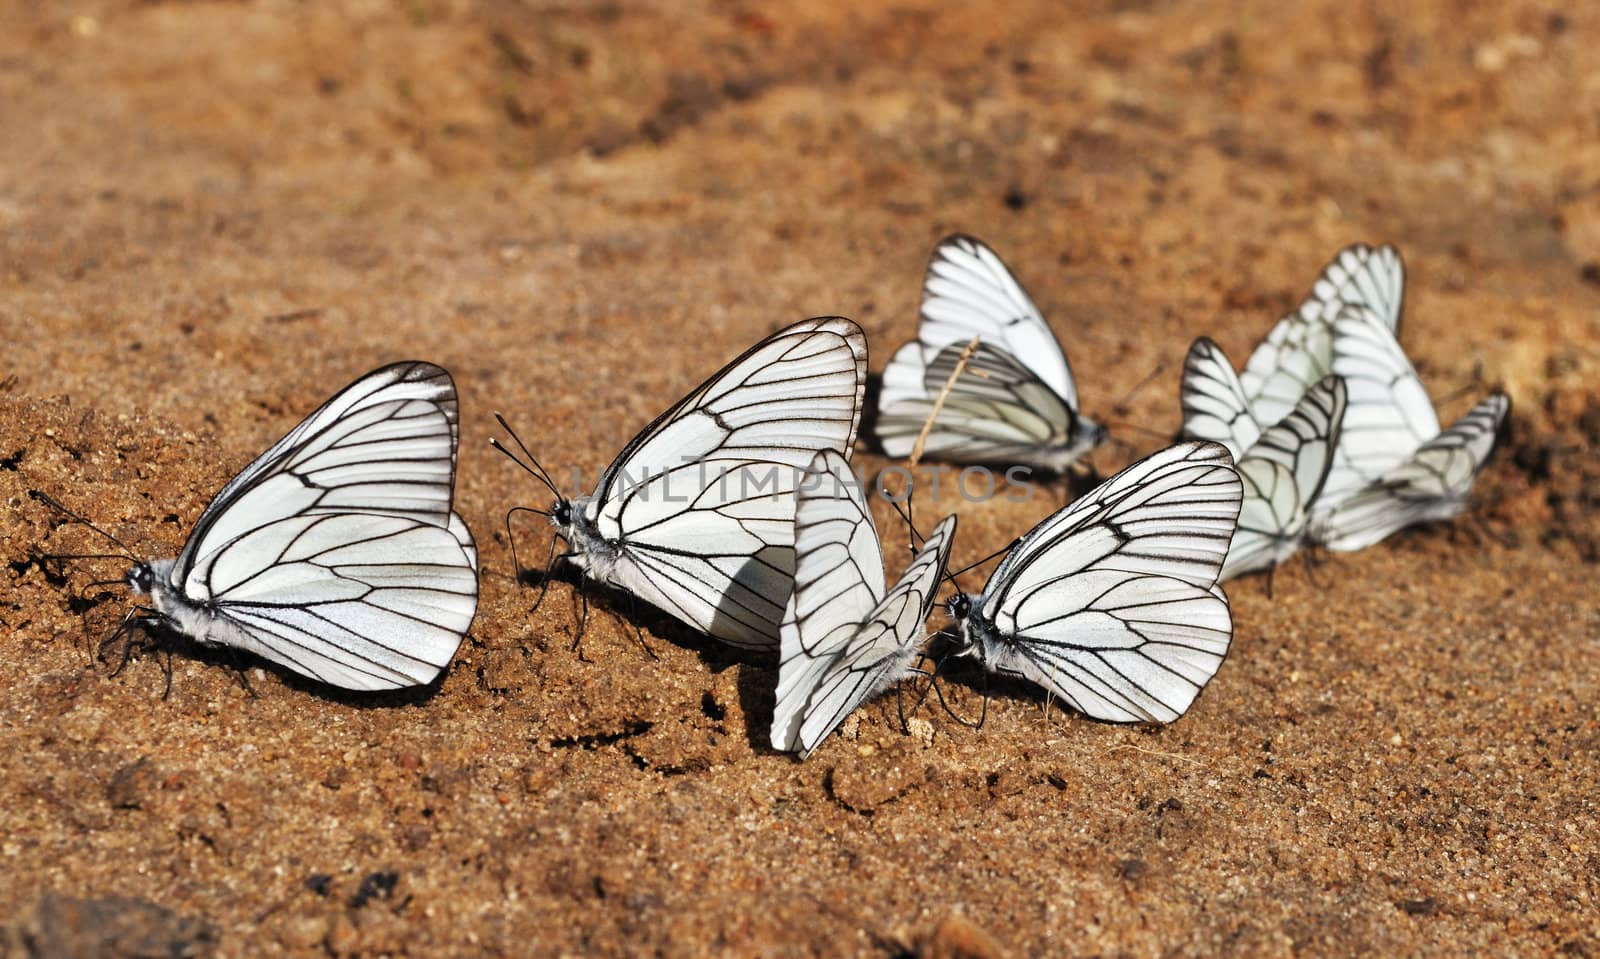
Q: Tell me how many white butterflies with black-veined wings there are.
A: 8